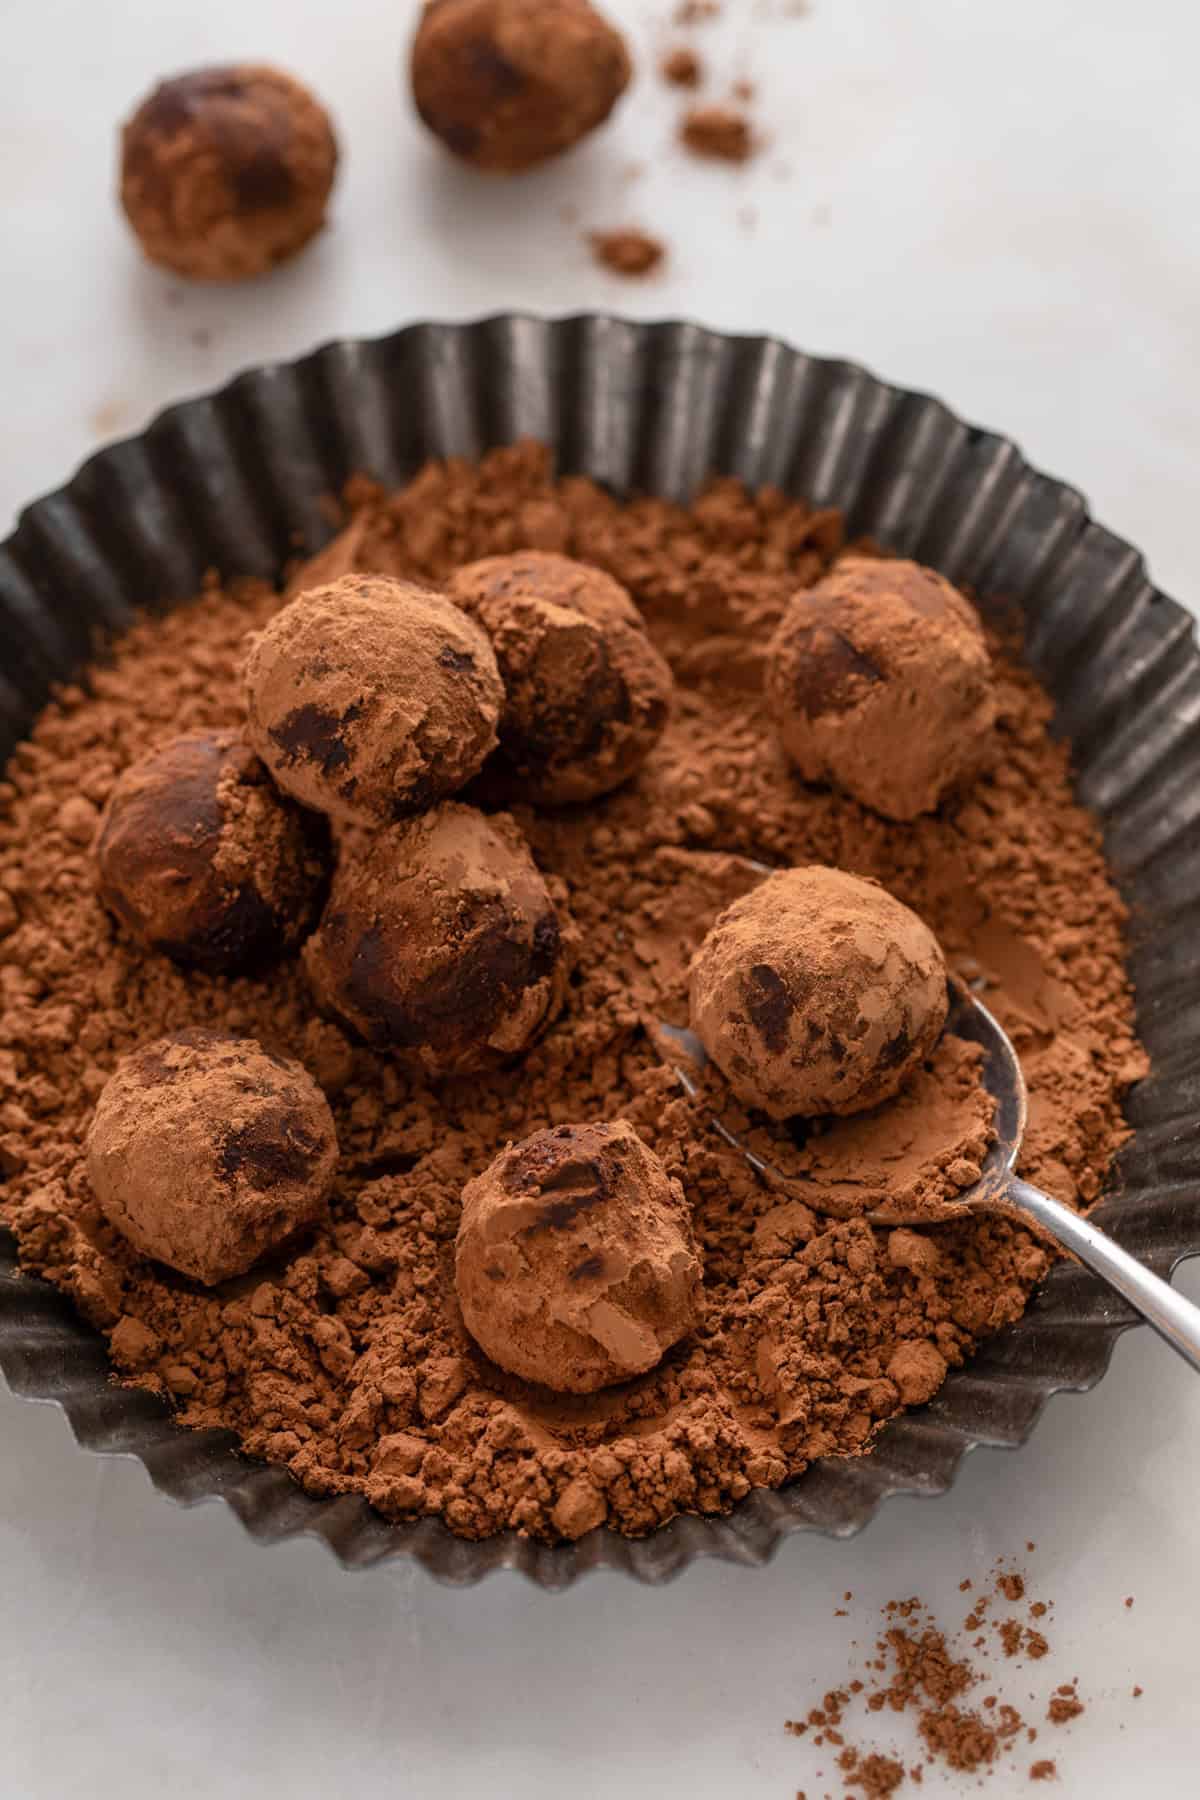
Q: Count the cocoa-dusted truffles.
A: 10